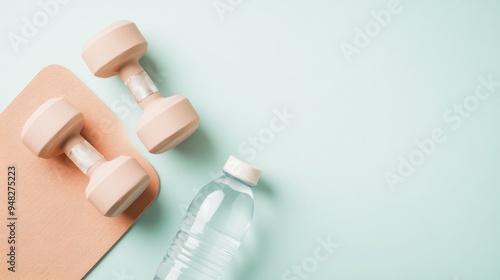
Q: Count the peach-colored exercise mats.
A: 1